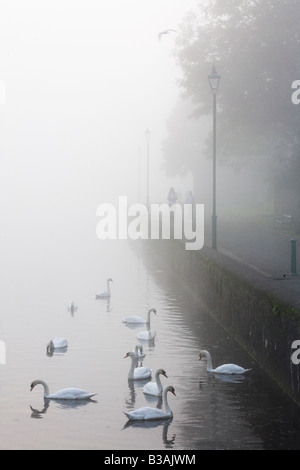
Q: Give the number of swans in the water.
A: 11